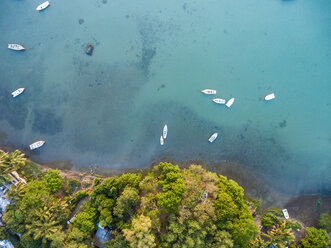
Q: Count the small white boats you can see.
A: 12